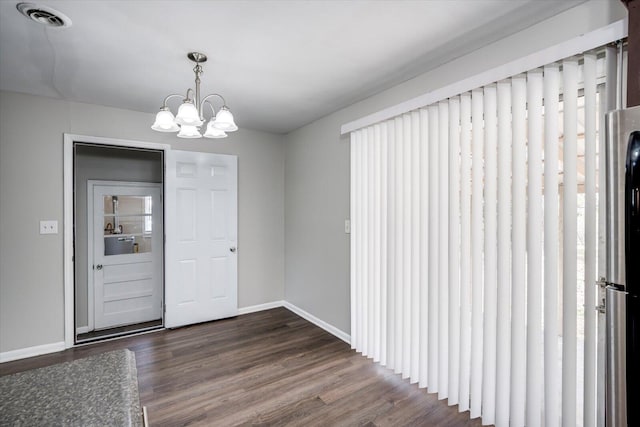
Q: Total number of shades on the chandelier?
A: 5